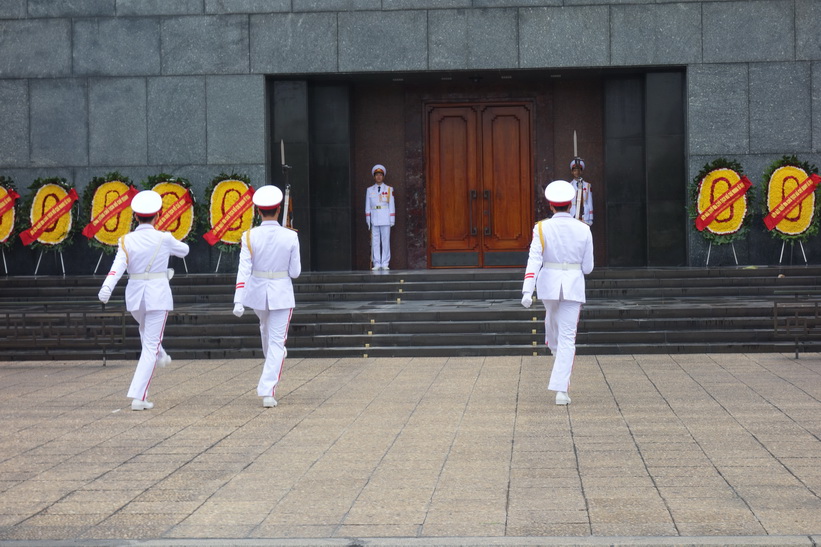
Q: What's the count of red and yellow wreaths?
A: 7